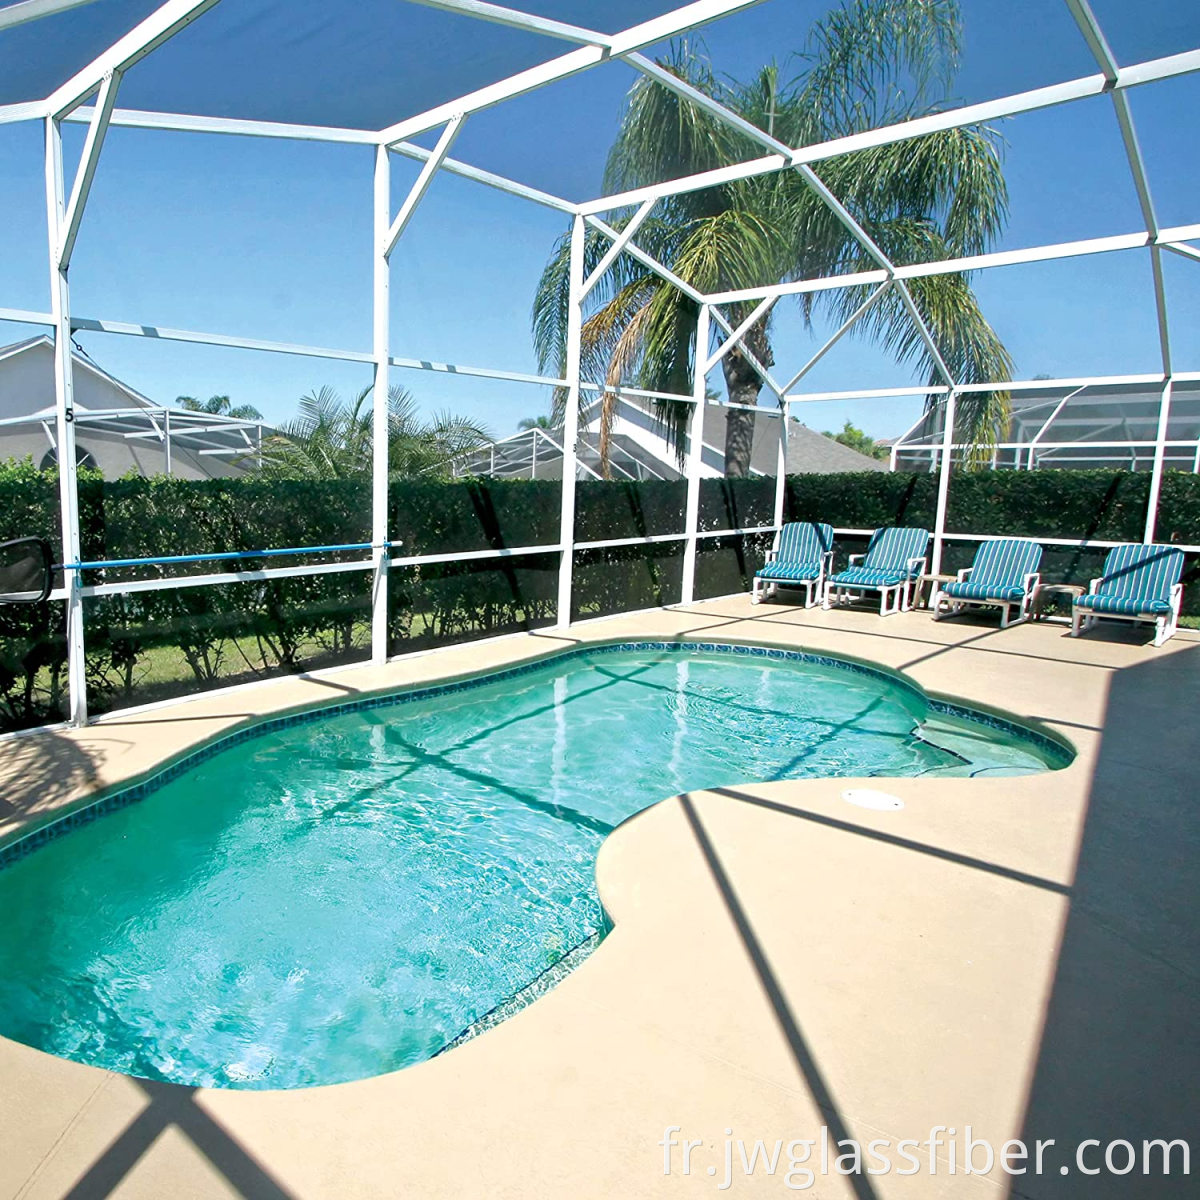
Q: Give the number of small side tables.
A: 2